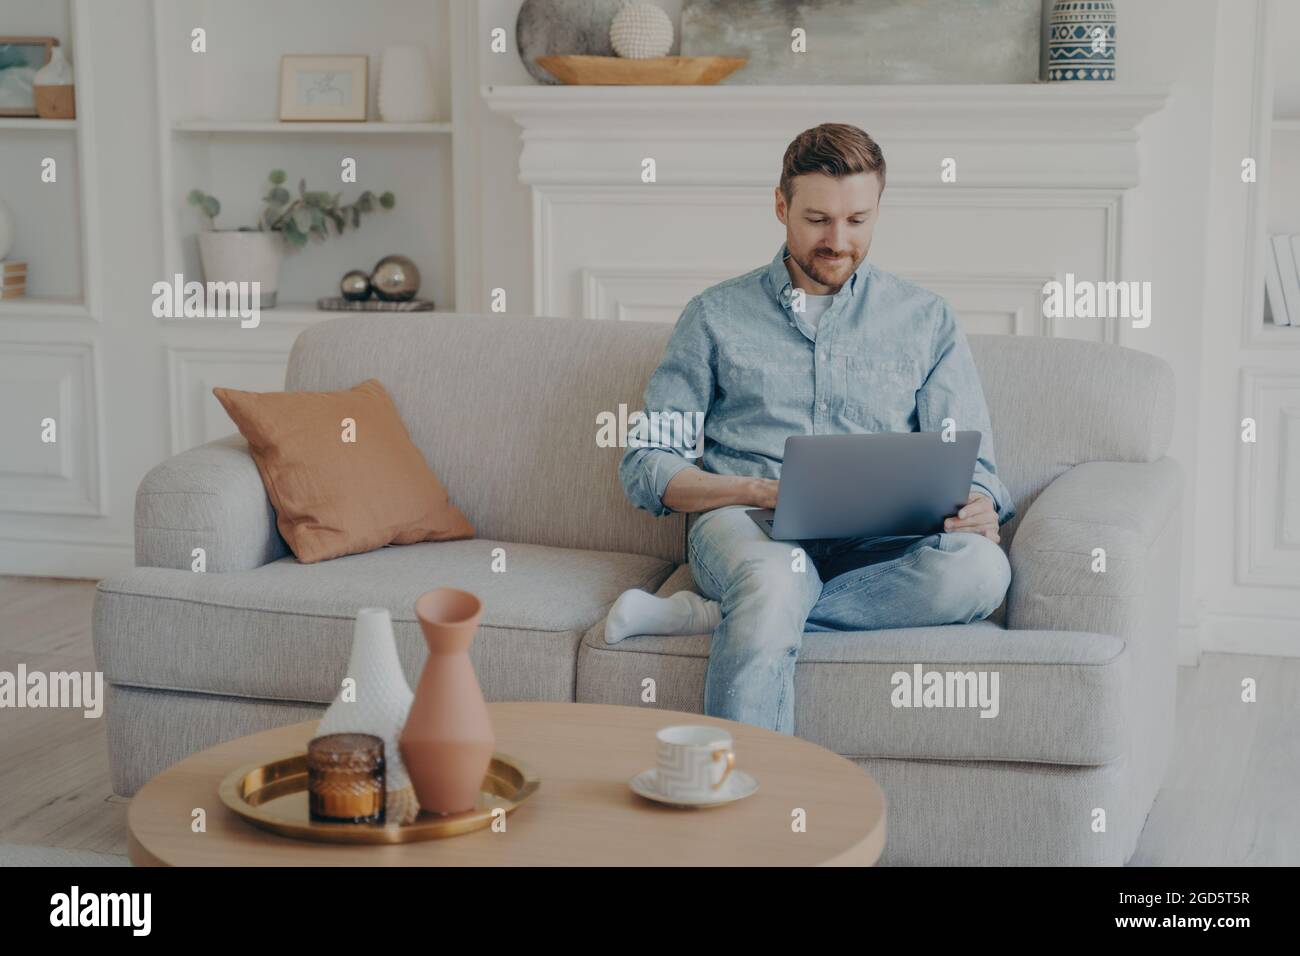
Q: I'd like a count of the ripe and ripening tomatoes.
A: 0